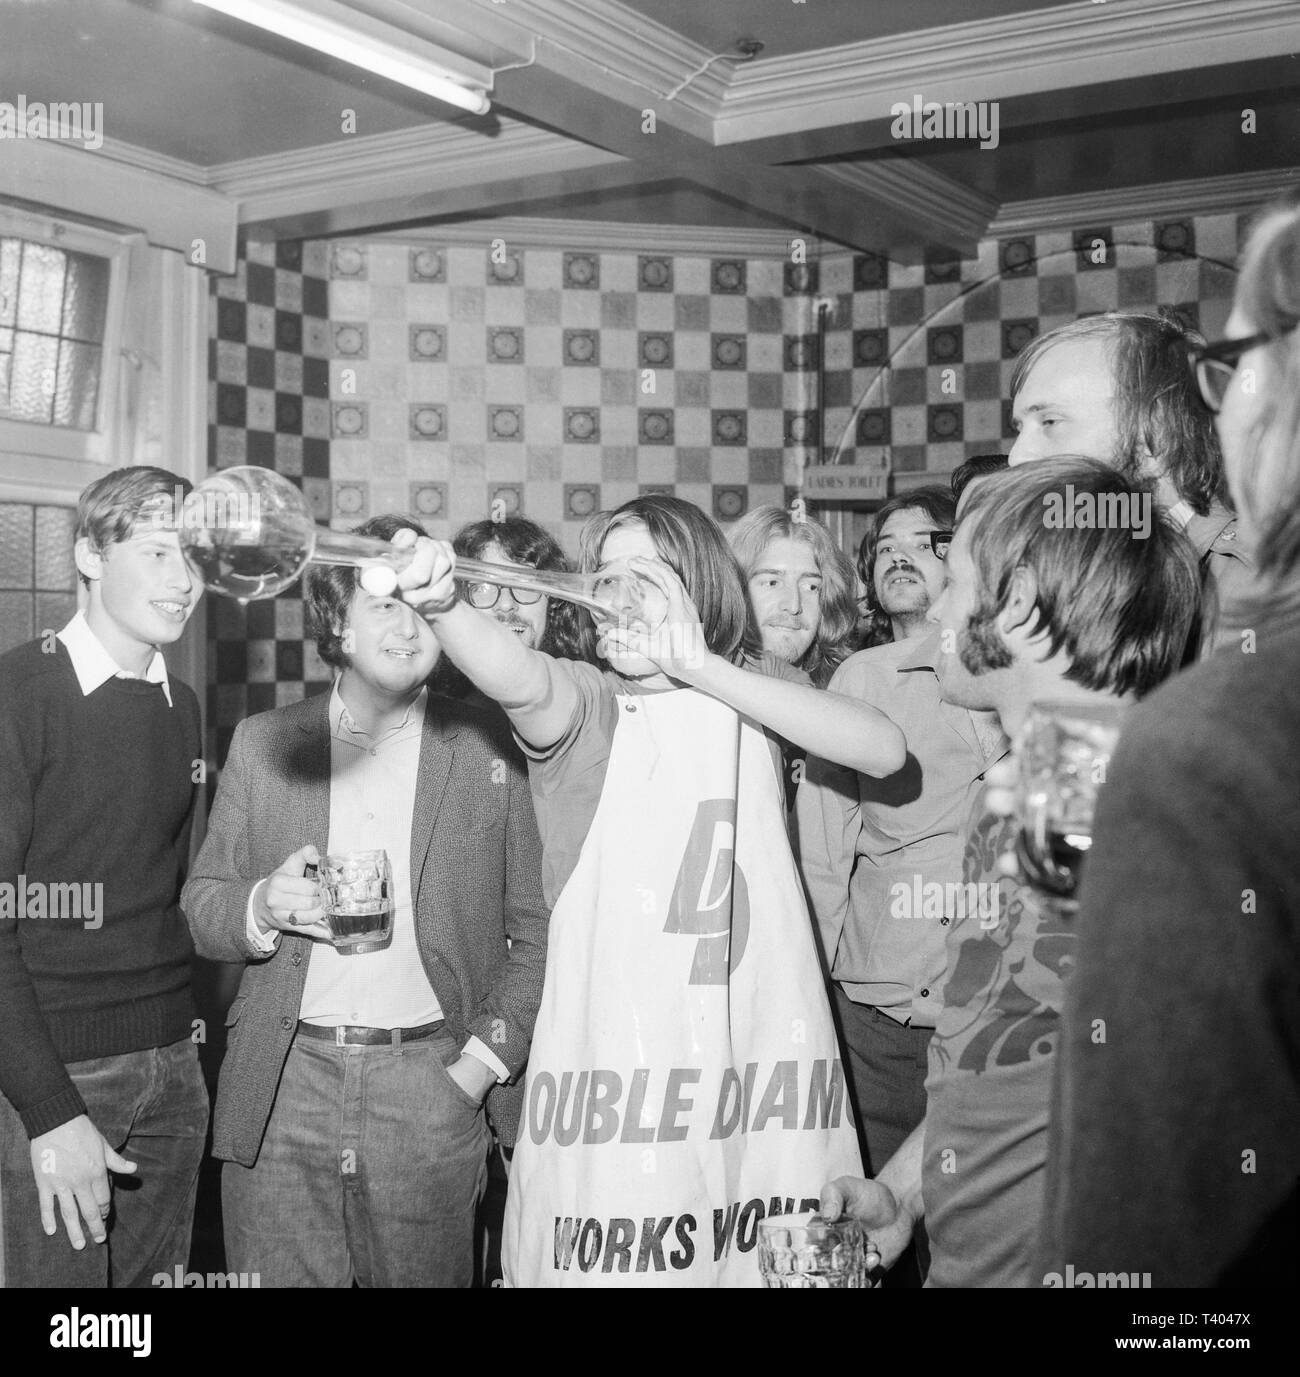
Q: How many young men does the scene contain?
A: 10